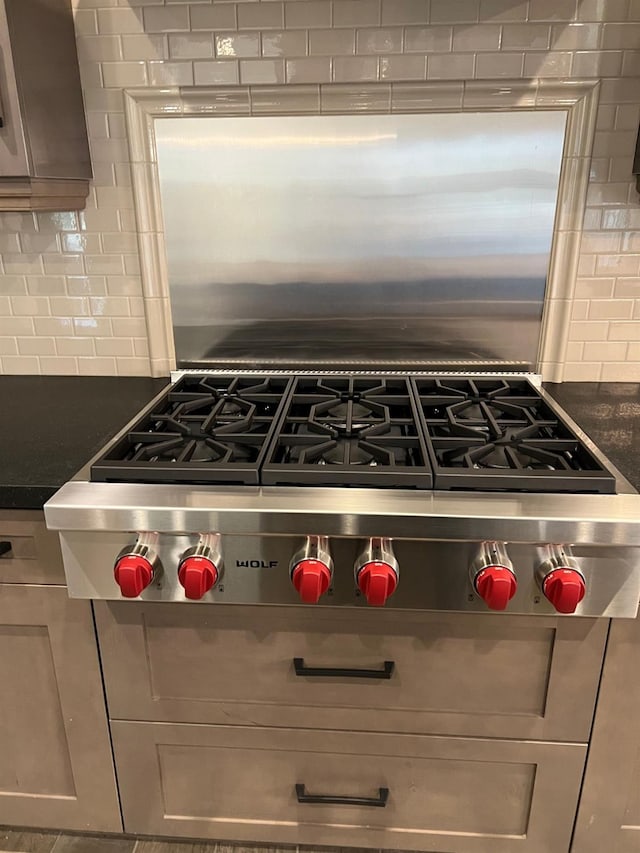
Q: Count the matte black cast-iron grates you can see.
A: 3